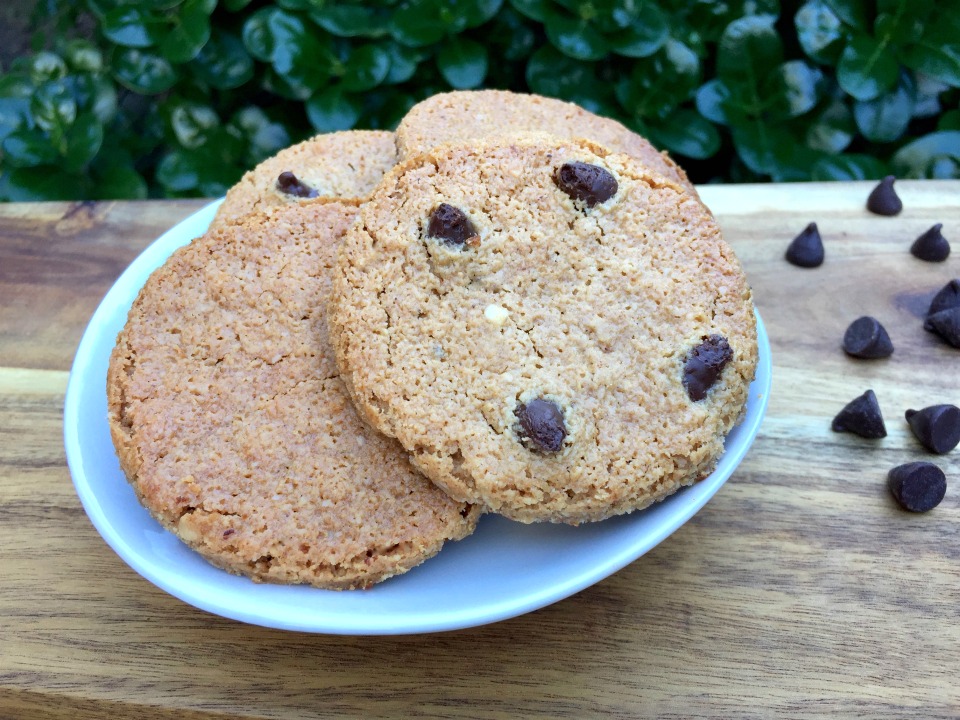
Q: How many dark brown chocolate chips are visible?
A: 14